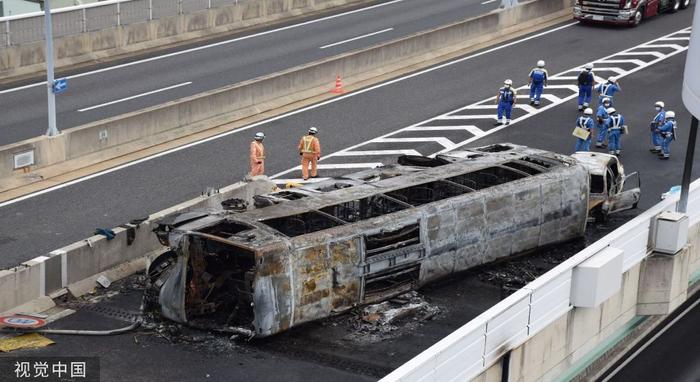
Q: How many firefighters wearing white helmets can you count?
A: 11